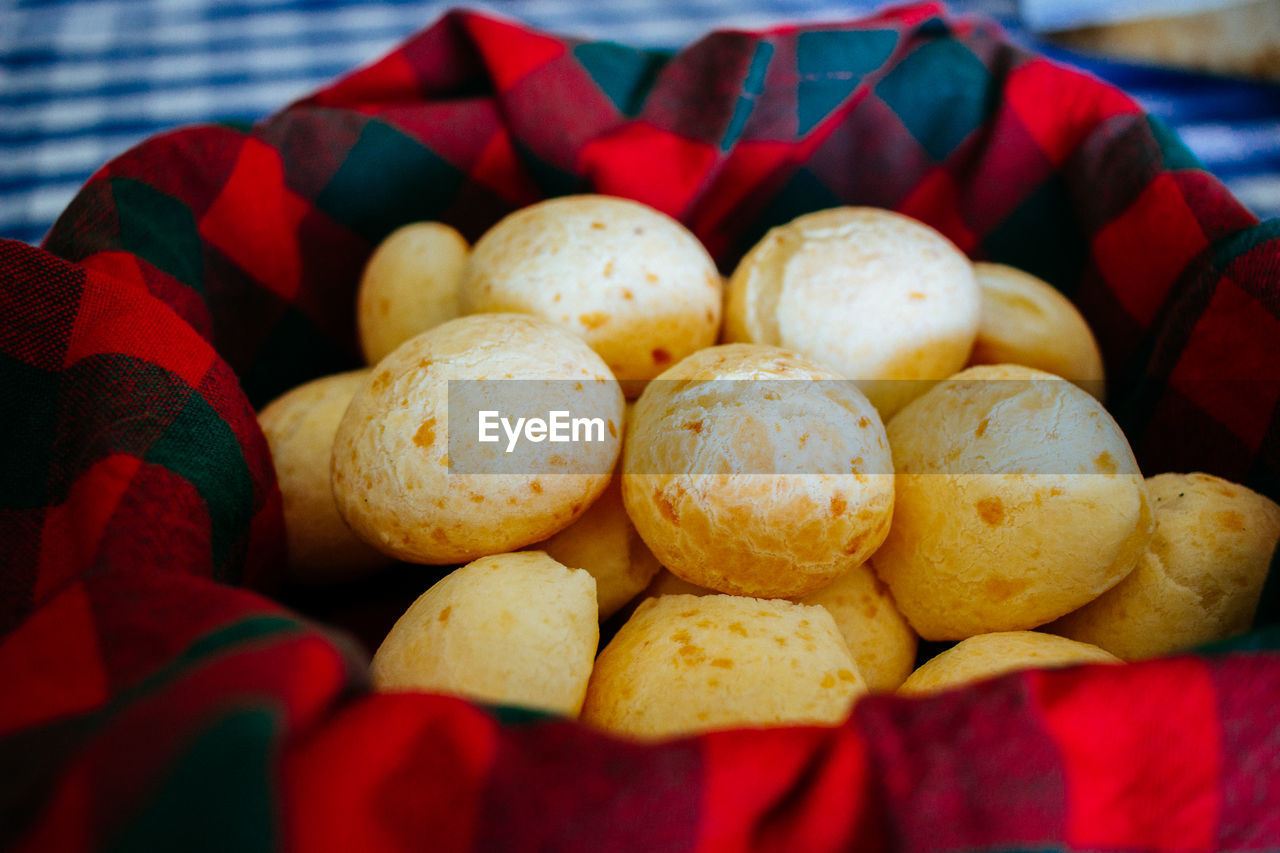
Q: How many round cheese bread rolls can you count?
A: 14